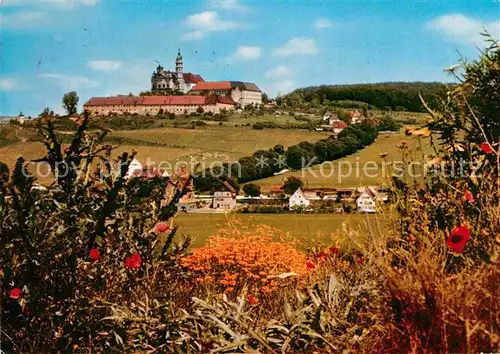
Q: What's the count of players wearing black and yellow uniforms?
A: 0